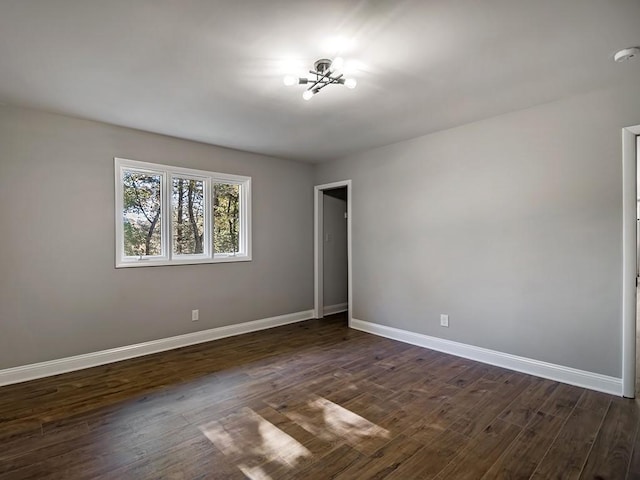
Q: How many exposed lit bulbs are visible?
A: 4